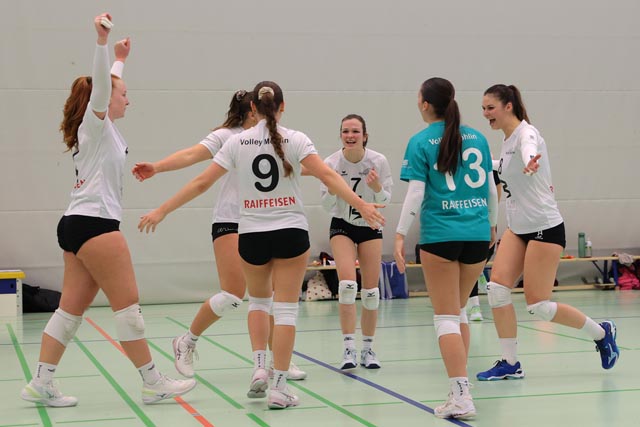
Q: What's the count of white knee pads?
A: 11